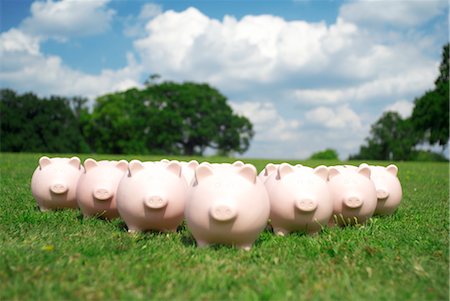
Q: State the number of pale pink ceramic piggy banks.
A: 10